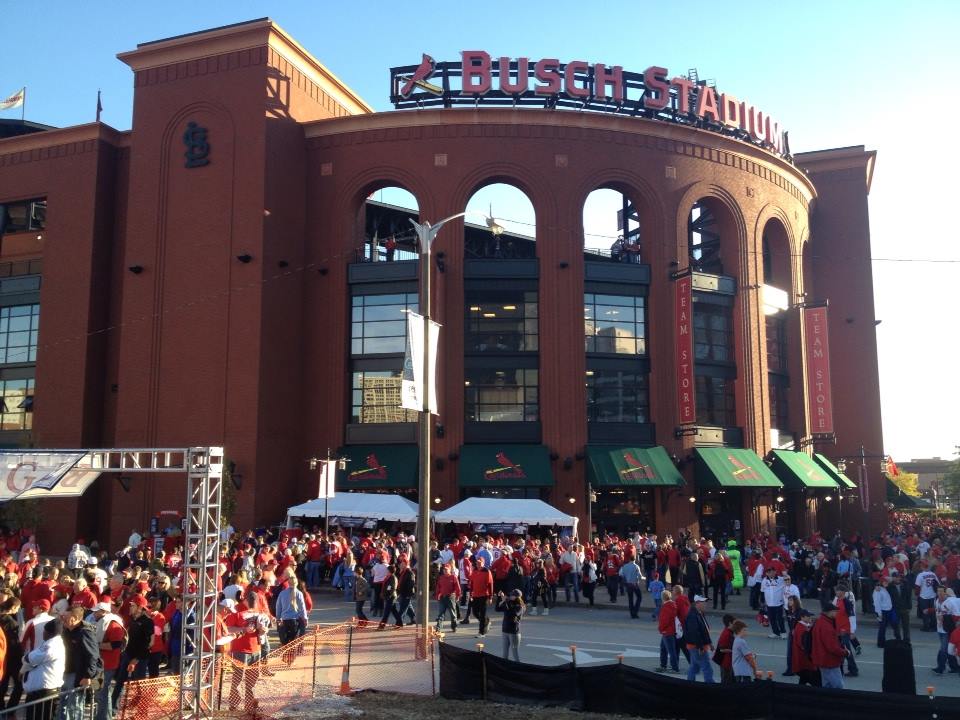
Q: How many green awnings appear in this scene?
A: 6